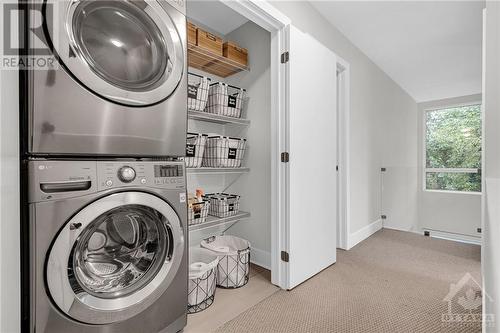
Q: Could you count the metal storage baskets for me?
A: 8